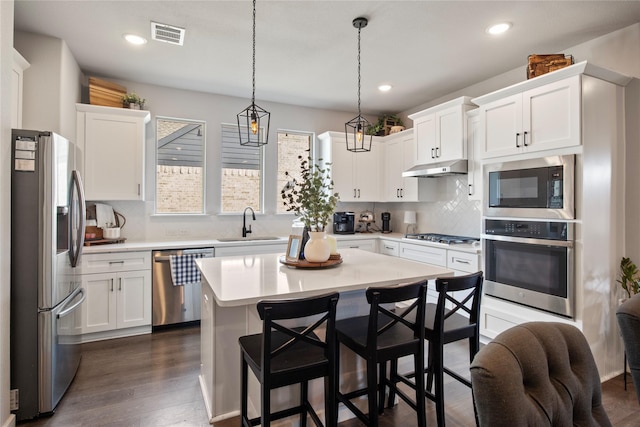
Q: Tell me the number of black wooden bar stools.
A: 3